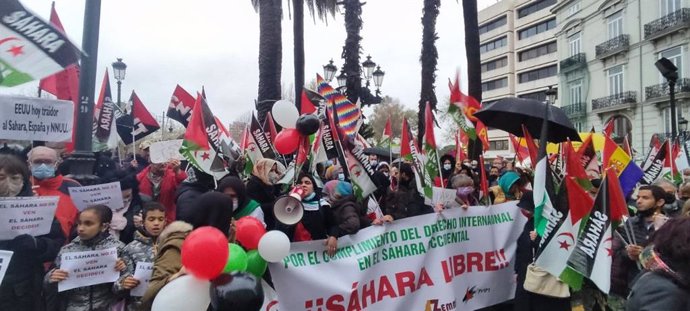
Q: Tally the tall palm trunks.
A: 5